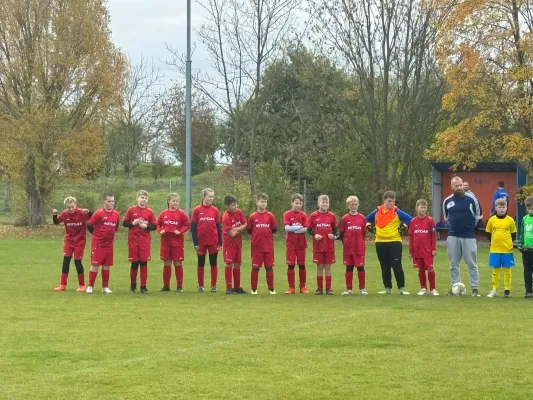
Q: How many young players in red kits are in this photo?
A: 11